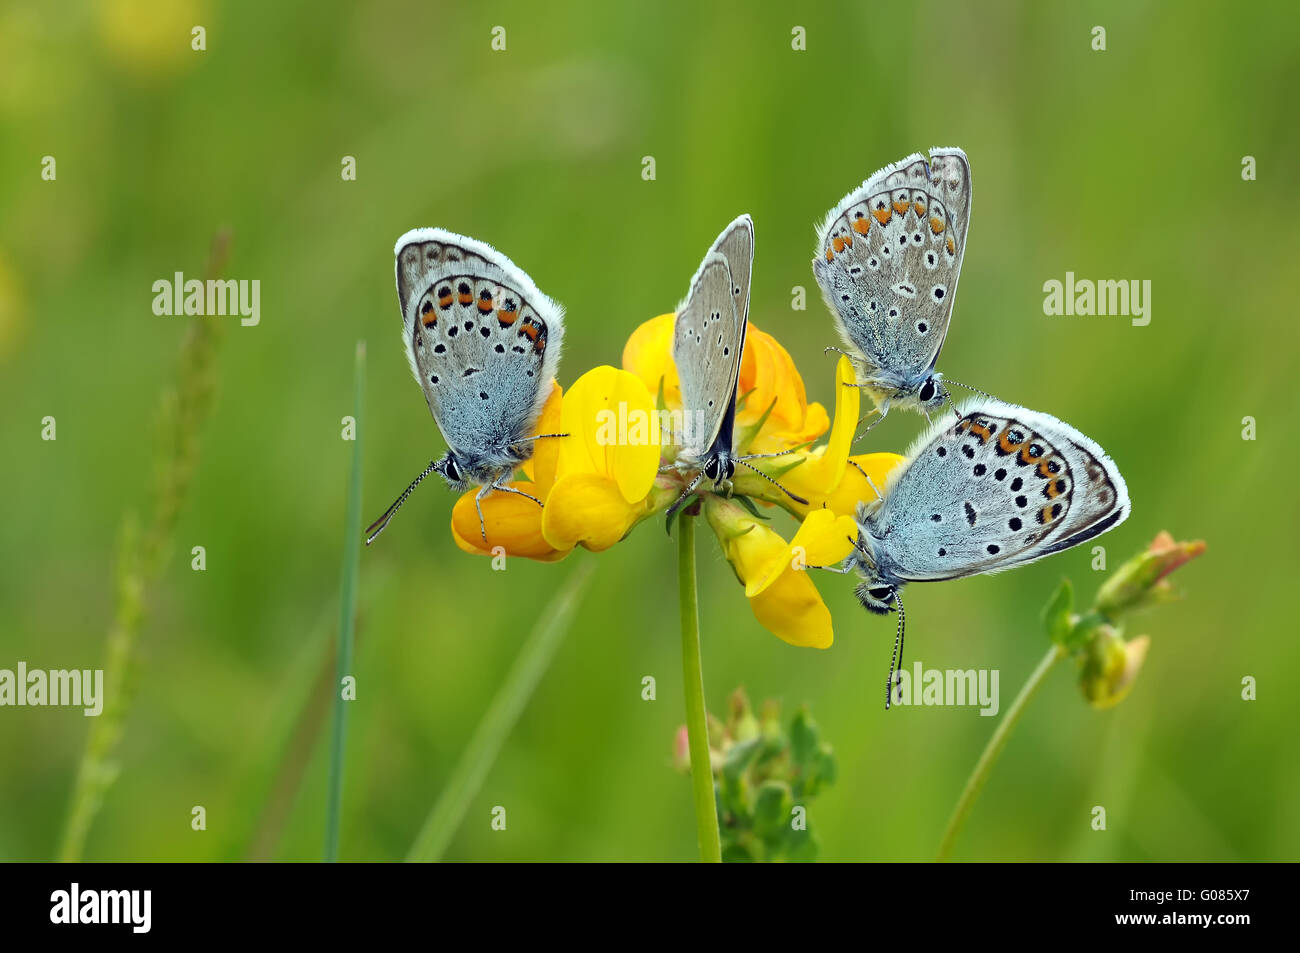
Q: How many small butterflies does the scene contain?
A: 4